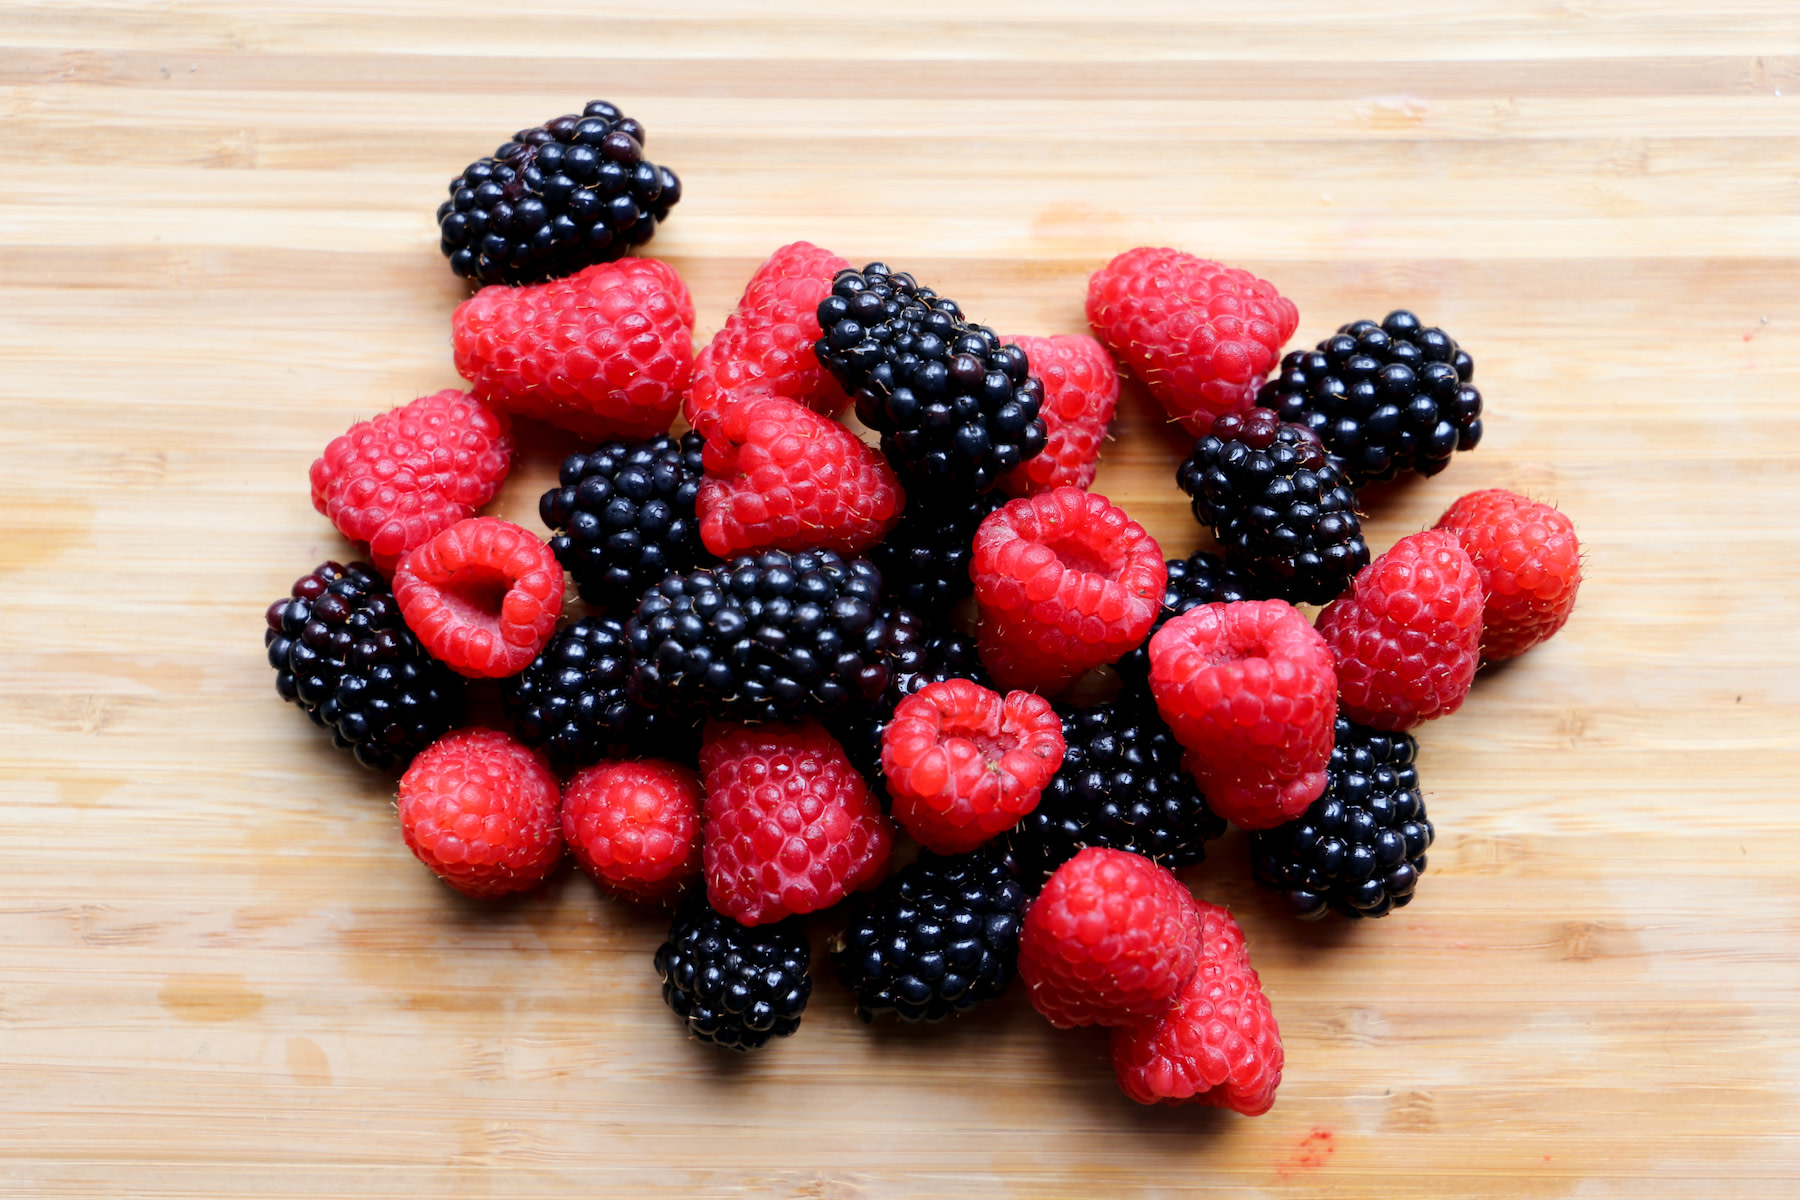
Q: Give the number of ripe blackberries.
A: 15